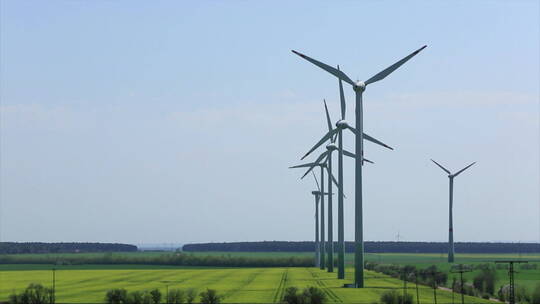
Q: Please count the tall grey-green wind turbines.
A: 6